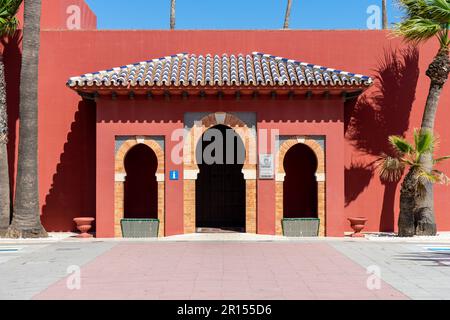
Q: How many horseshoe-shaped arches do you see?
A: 3